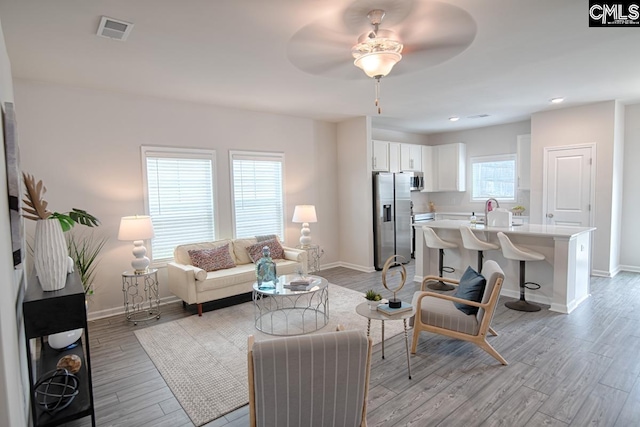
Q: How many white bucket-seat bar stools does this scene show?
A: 3